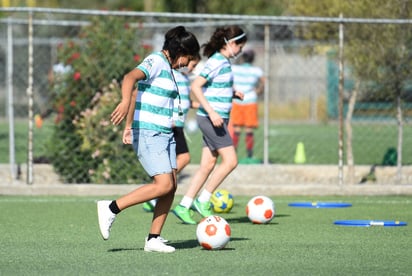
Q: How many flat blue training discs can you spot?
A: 2